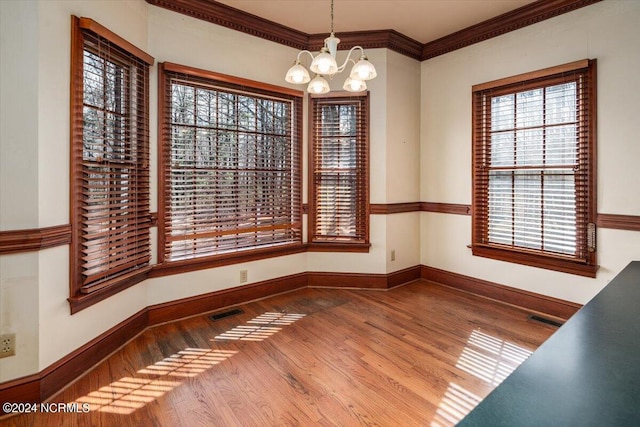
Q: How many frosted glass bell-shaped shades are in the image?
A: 5